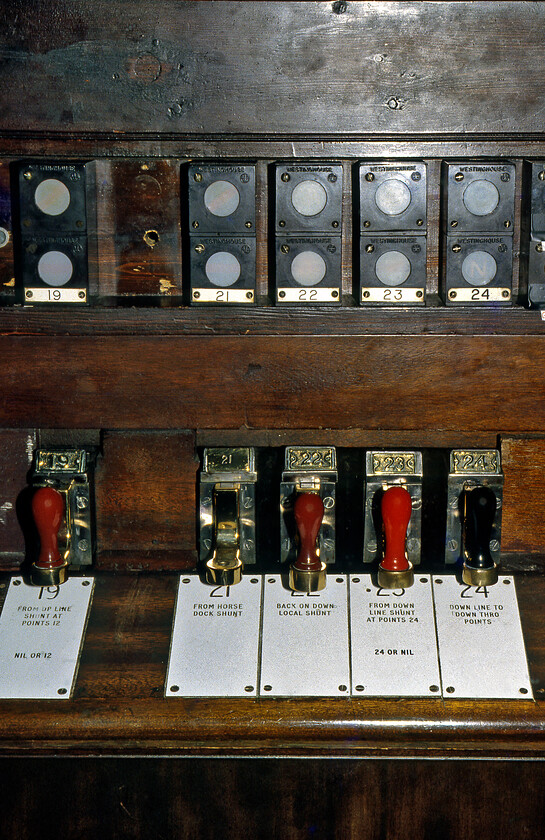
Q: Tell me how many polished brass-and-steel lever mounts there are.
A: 5